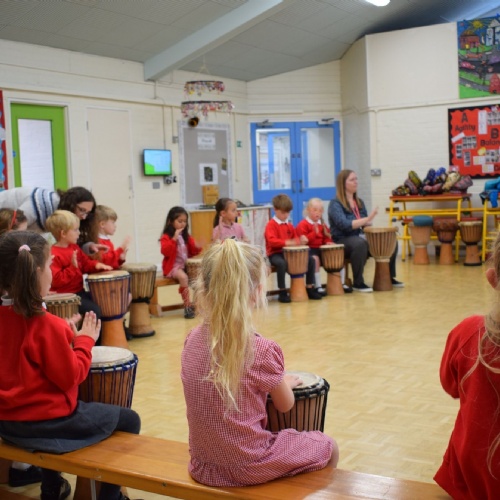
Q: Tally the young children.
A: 10